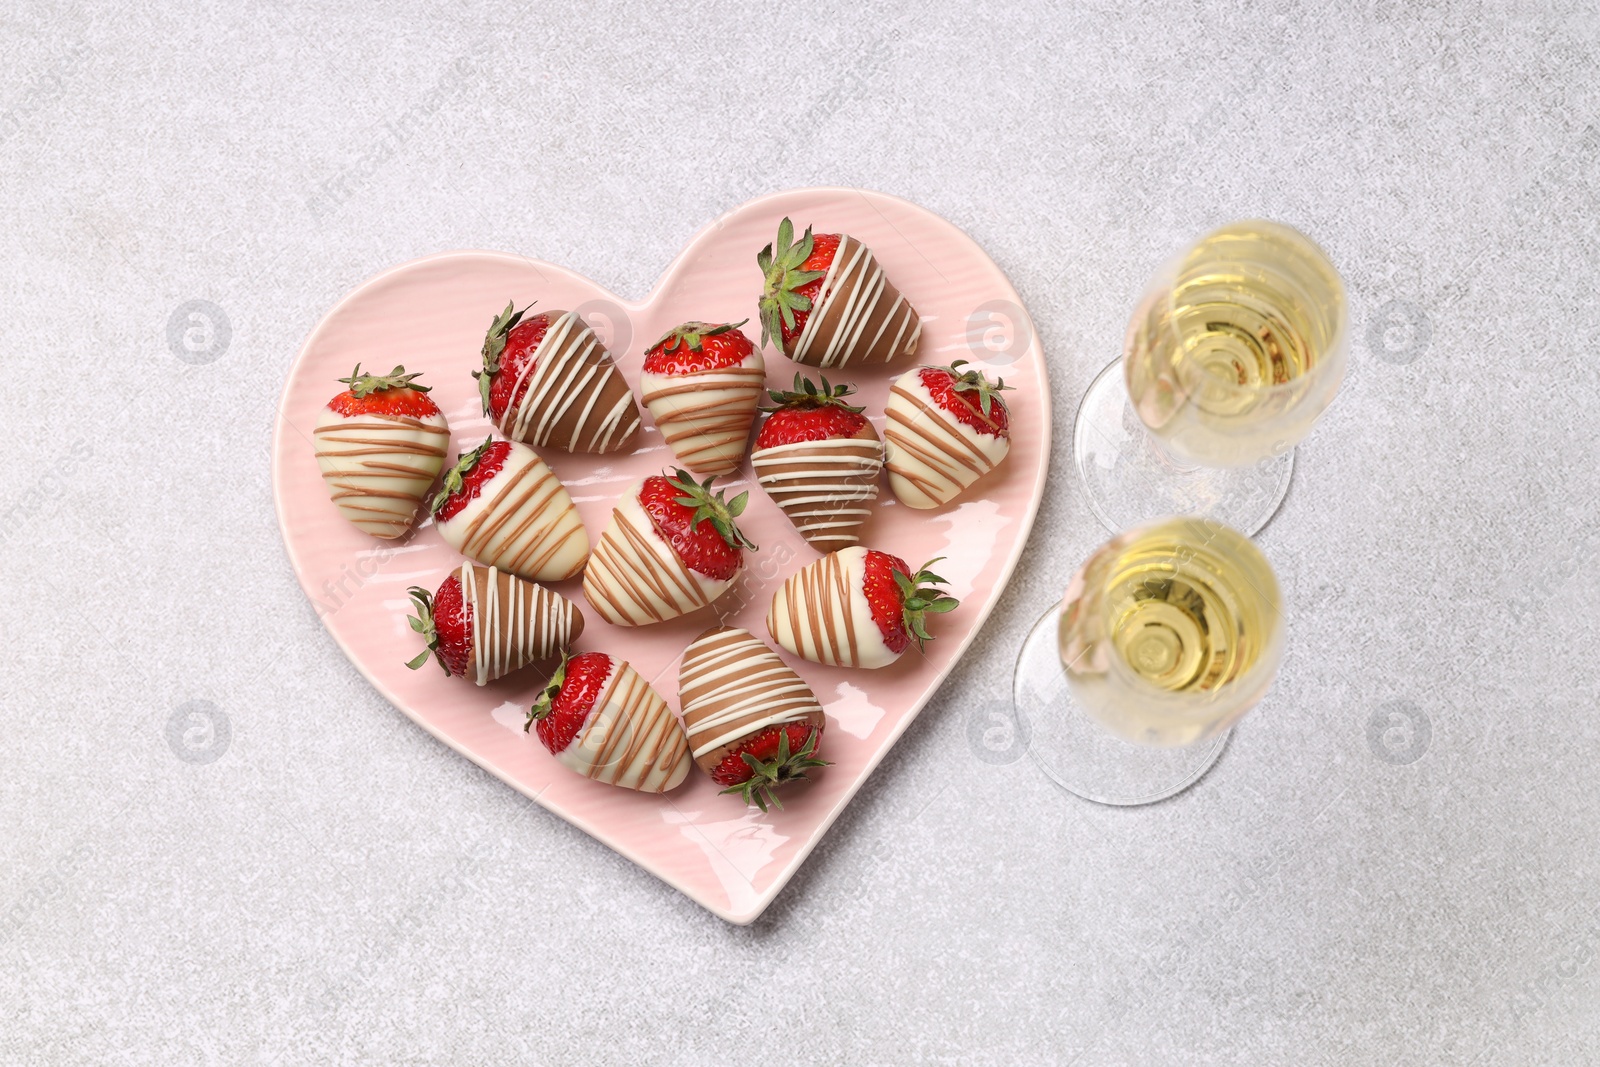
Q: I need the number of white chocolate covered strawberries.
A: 7